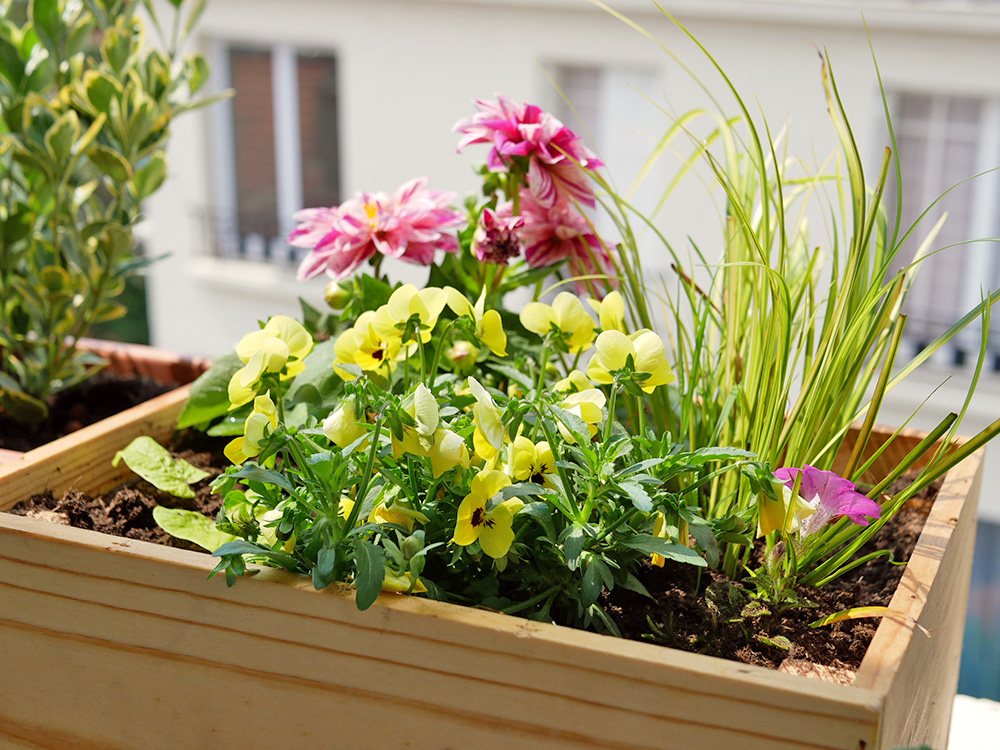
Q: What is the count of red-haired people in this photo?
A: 0